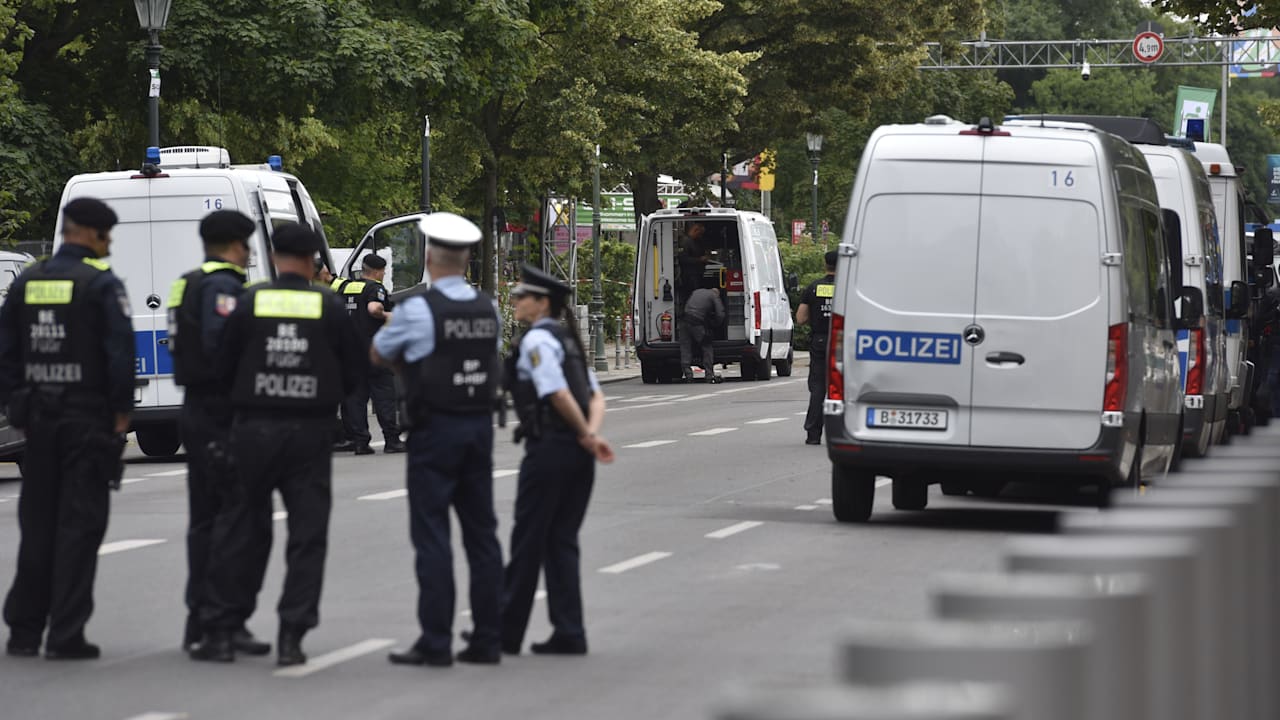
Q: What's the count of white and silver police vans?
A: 5